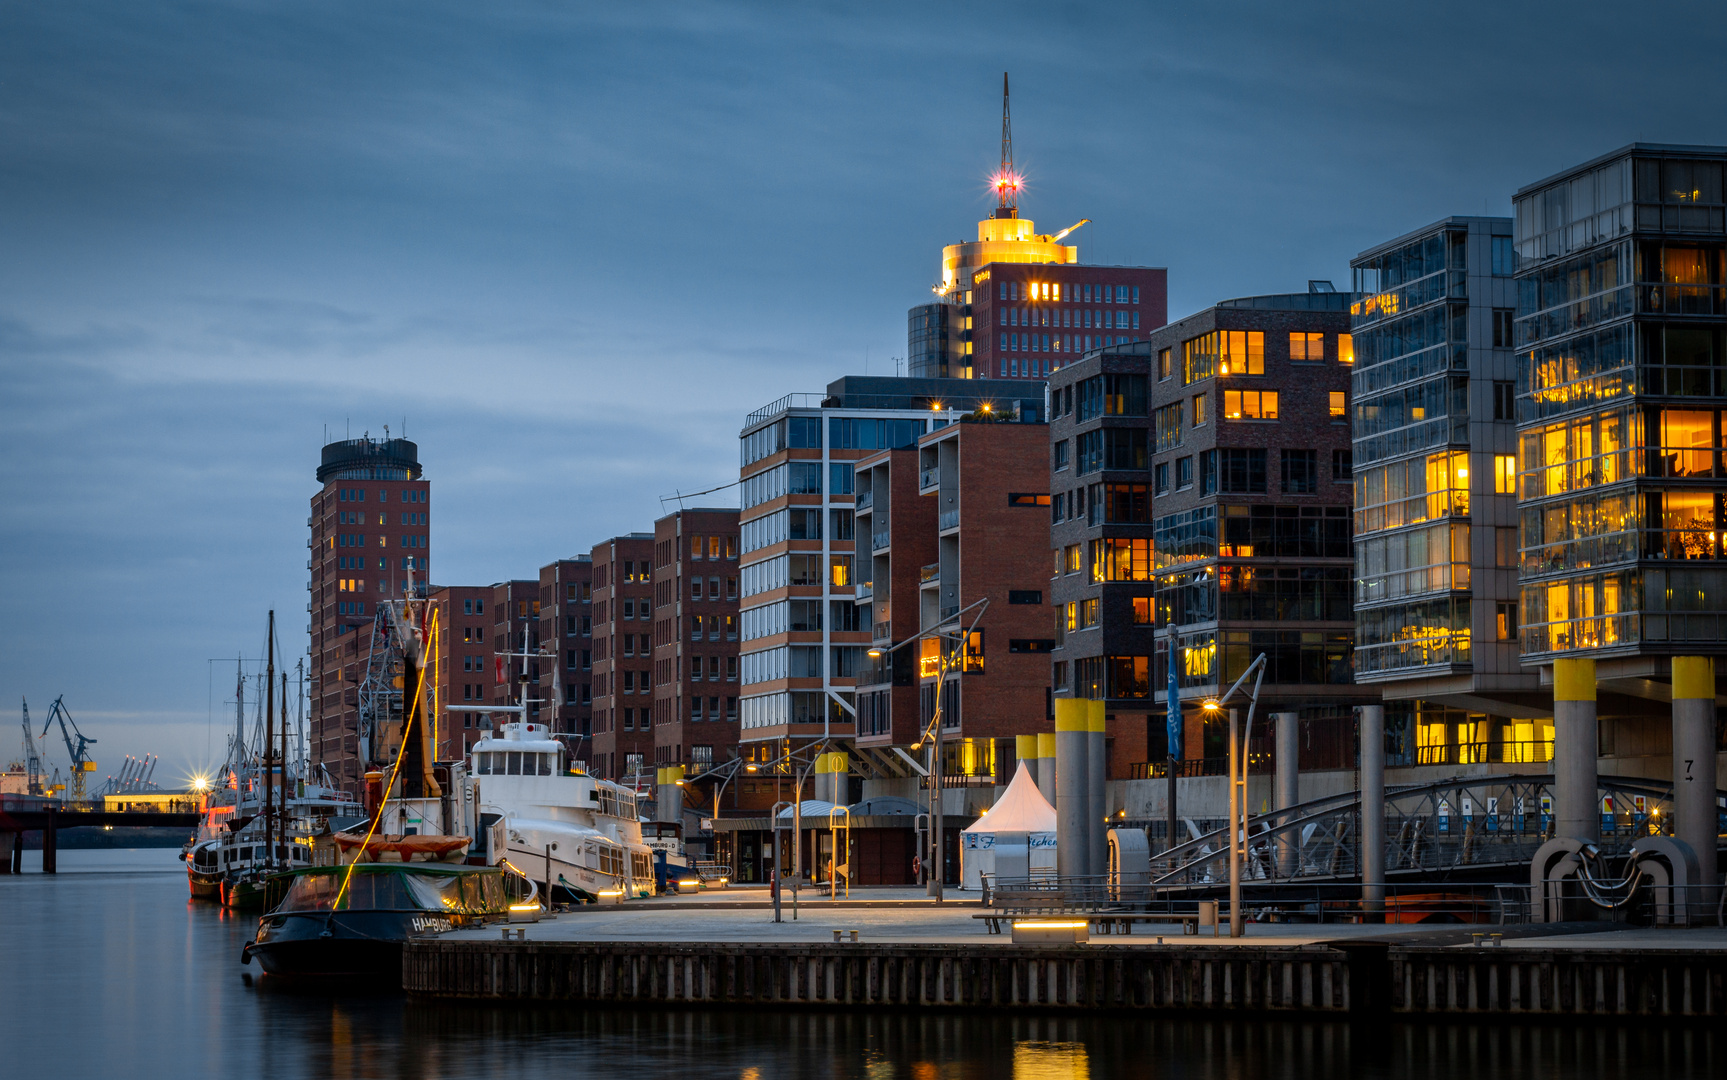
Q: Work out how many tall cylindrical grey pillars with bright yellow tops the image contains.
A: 10